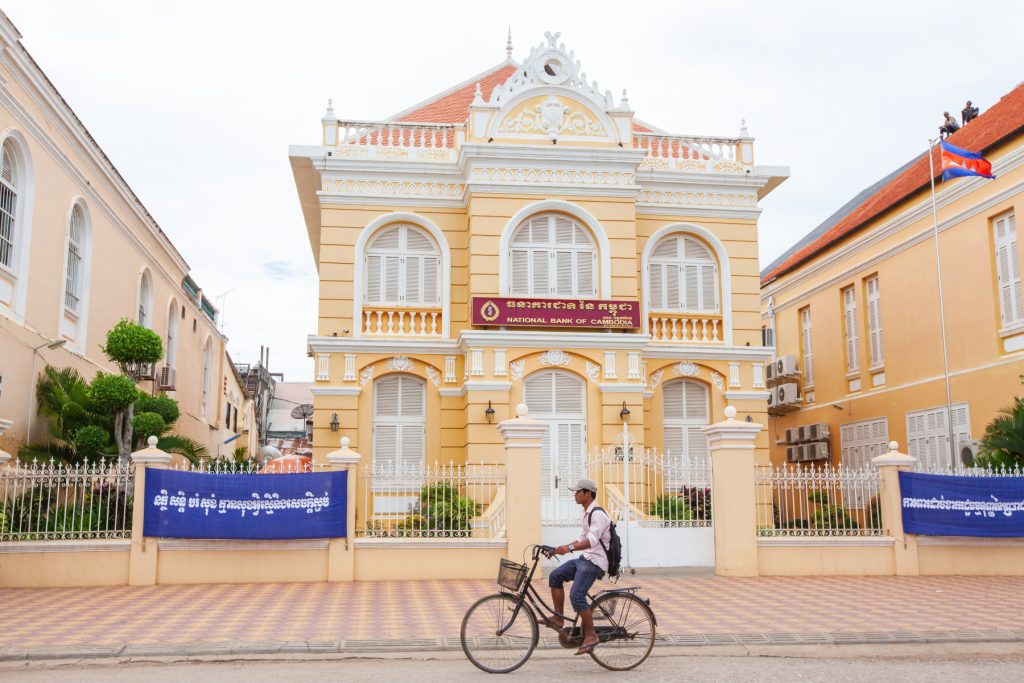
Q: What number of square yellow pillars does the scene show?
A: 5